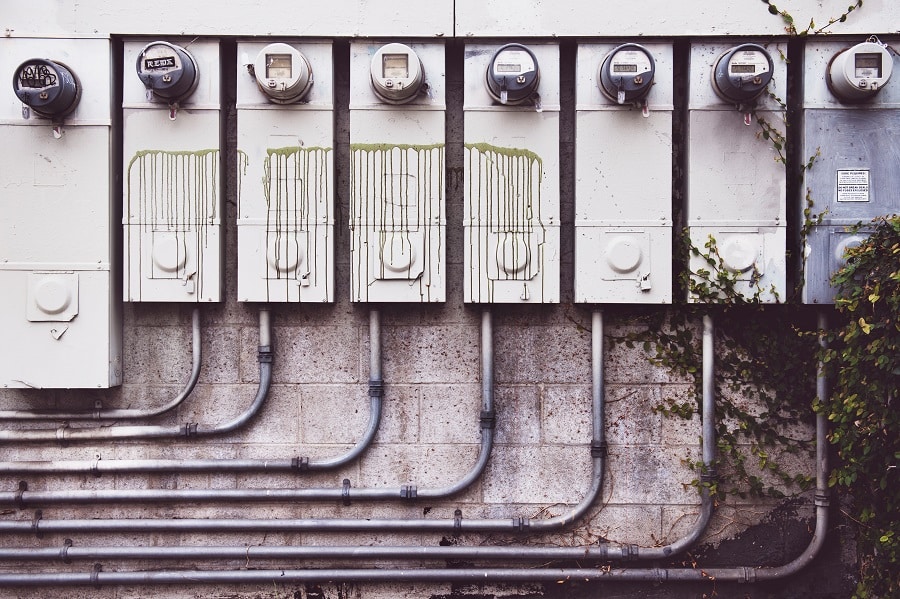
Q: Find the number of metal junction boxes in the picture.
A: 8